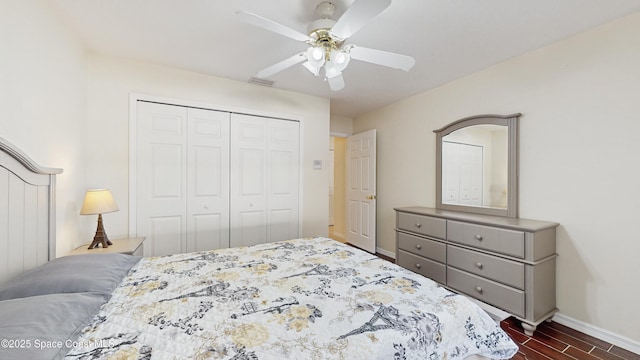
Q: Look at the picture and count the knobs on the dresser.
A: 6